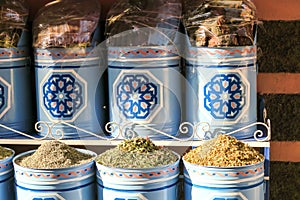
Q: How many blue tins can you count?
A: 8